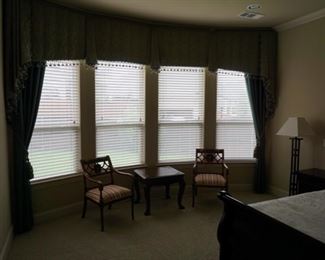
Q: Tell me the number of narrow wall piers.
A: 3